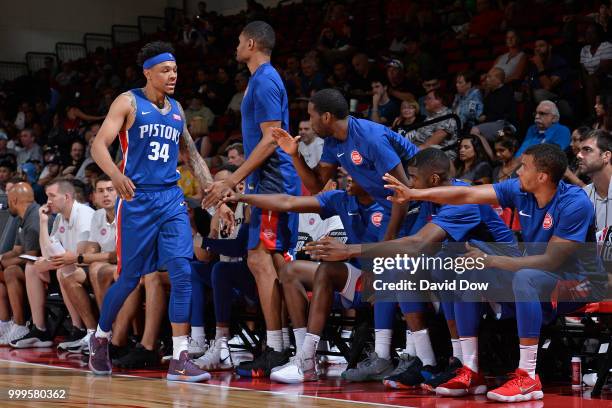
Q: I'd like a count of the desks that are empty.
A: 0